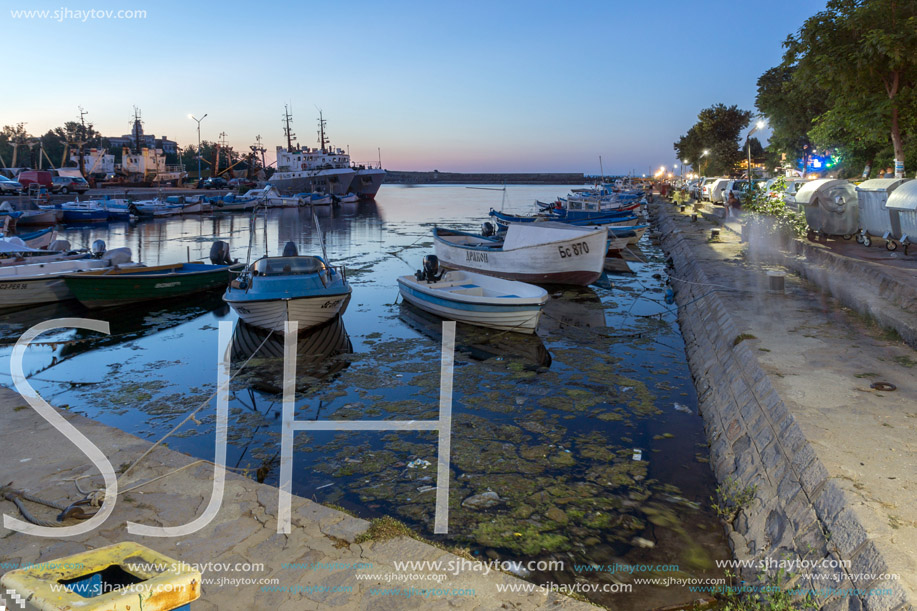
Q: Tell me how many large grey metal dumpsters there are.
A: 3